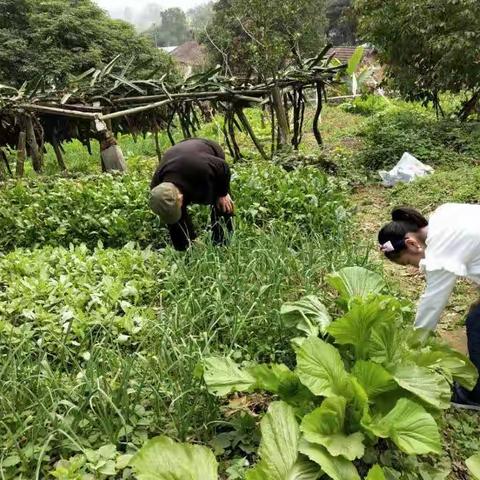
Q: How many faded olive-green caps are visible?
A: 1